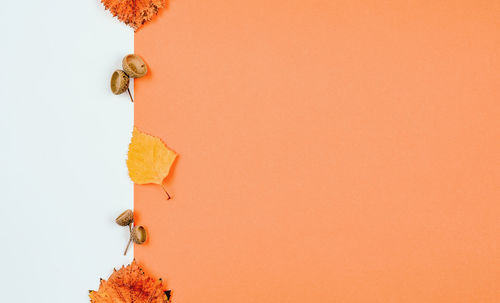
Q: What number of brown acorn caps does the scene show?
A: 4